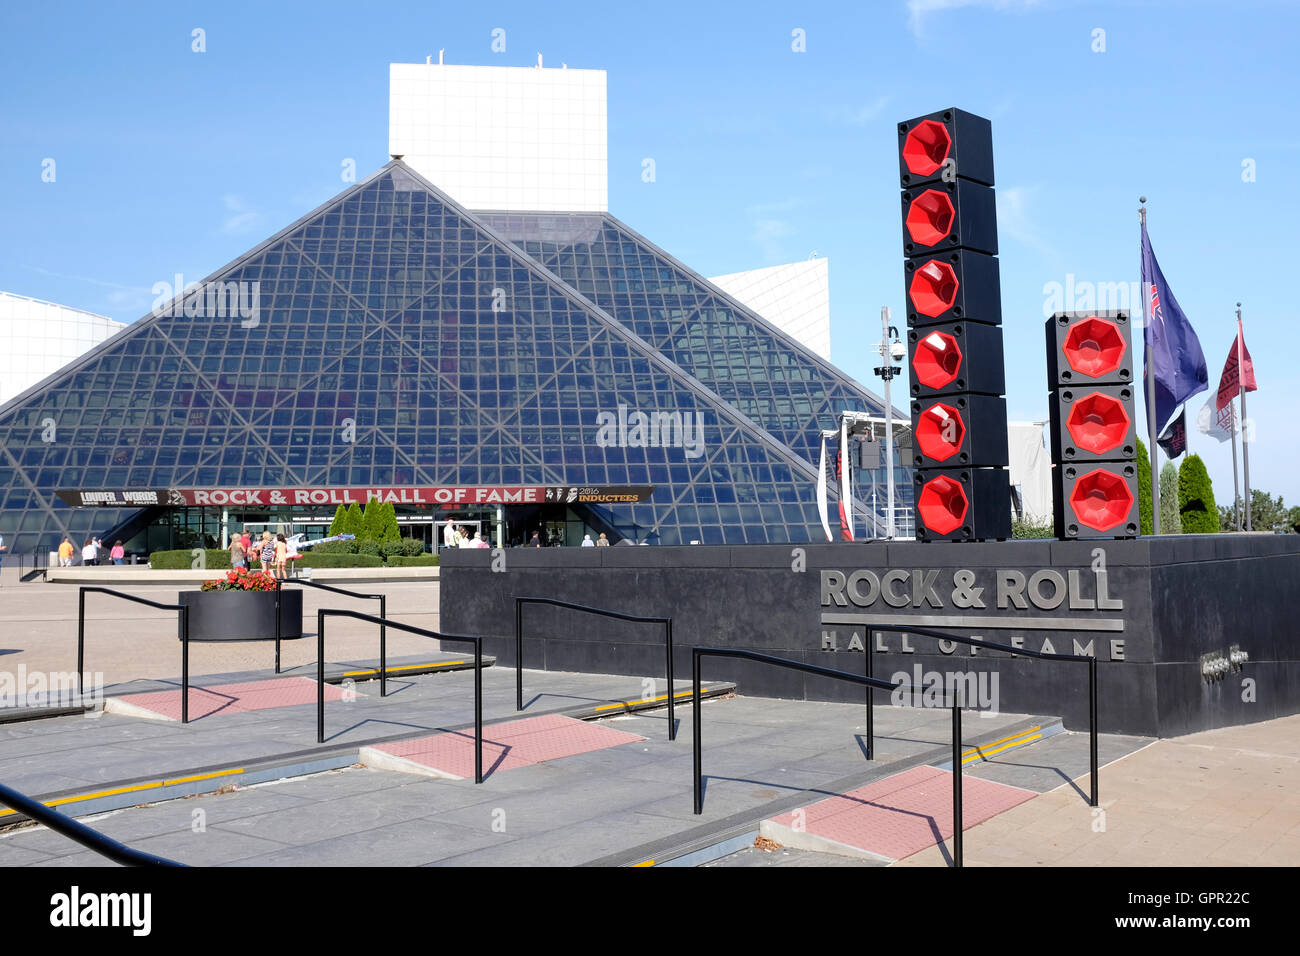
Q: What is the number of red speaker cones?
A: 9